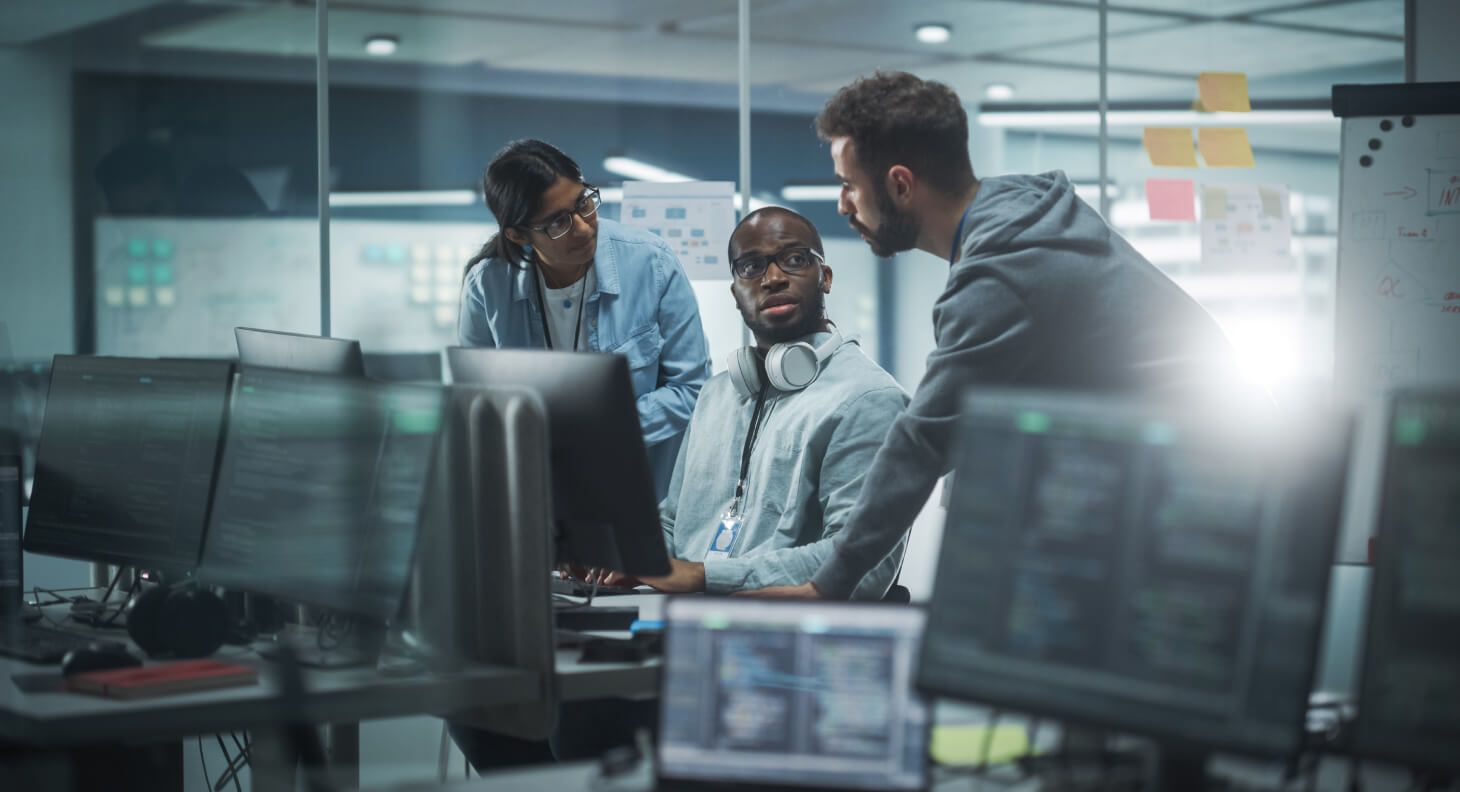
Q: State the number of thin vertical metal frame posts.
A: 3